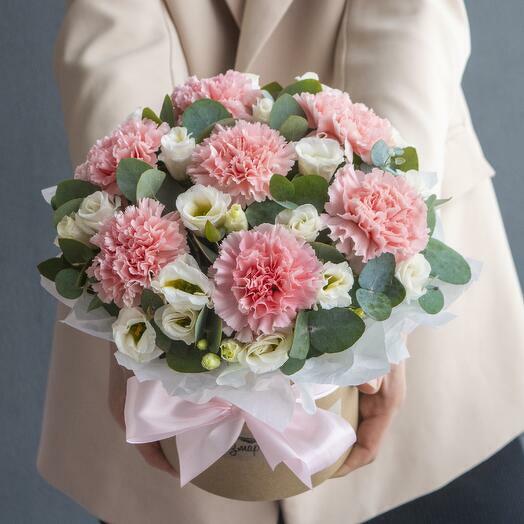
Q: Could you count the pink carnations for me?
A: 7